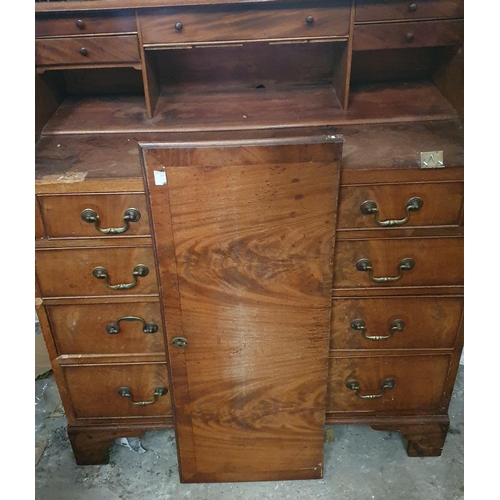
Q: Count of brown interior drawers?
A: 5